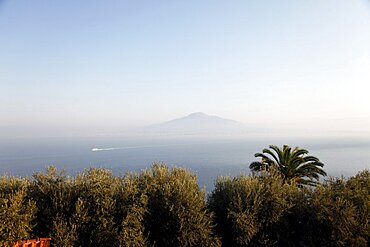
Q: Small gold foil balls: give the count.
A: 0